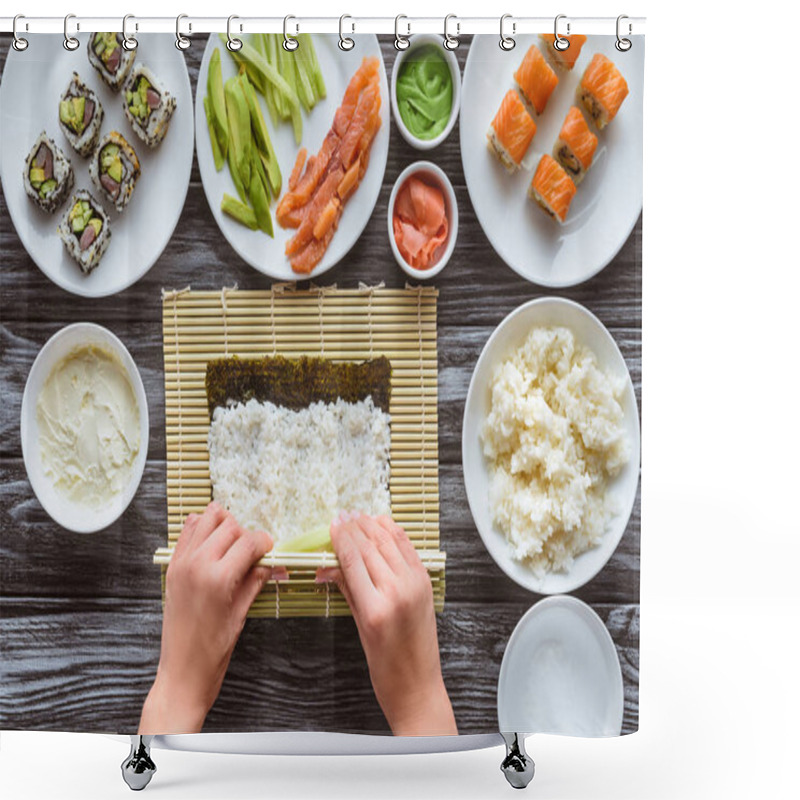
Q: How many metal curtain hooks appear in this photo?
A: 12